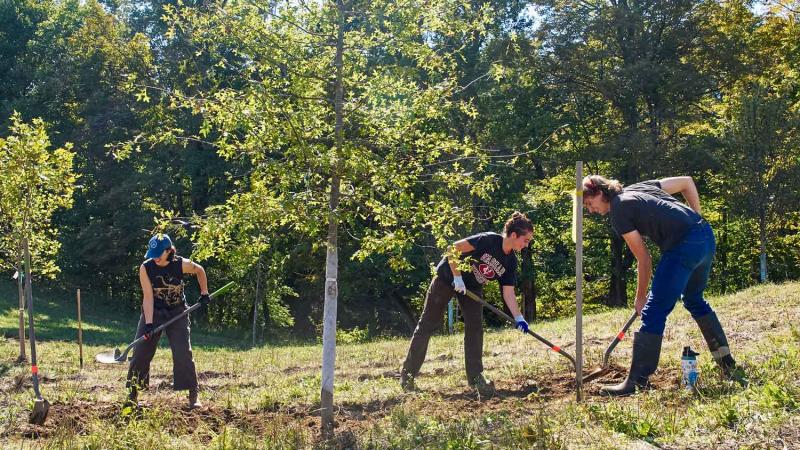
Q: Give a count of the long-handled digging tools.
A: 4